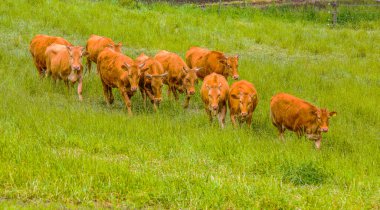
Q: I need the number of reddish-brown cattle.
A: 10